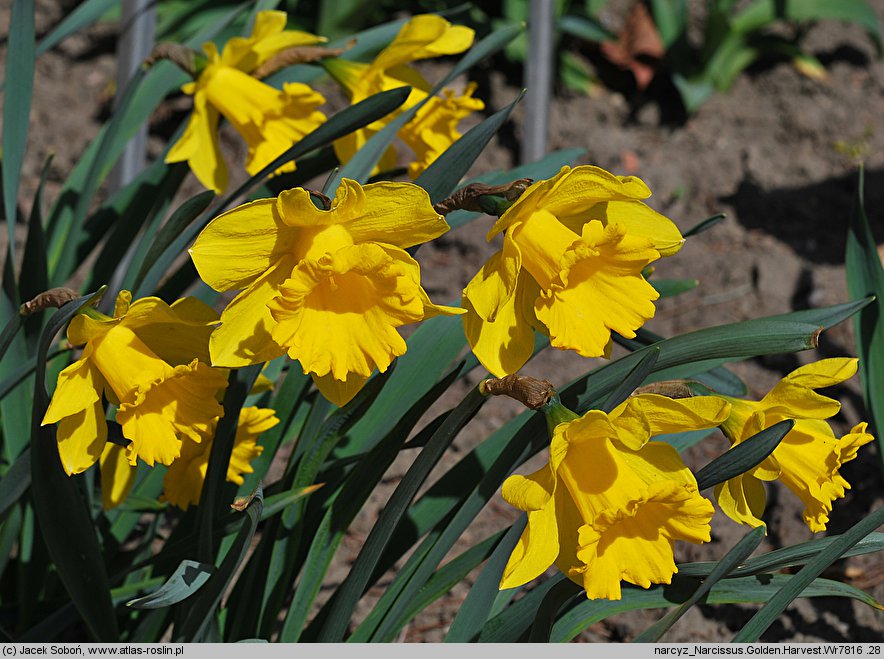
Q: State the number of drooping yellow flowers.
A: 8